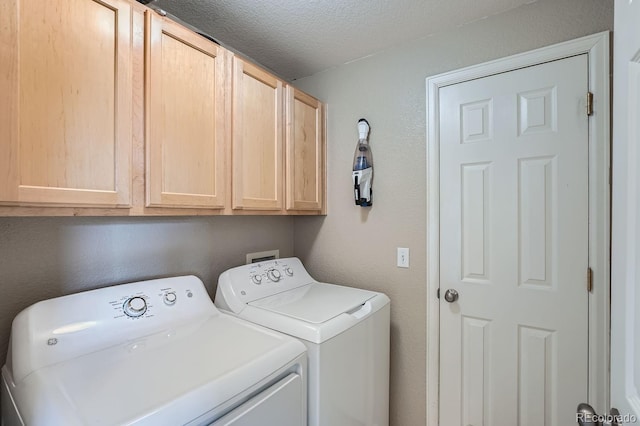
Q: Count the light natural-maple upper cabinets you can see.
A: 4